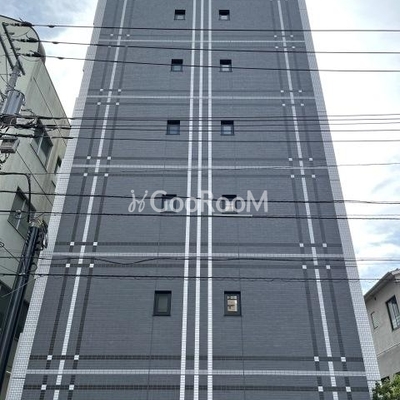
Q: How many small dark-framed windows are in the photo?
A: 10